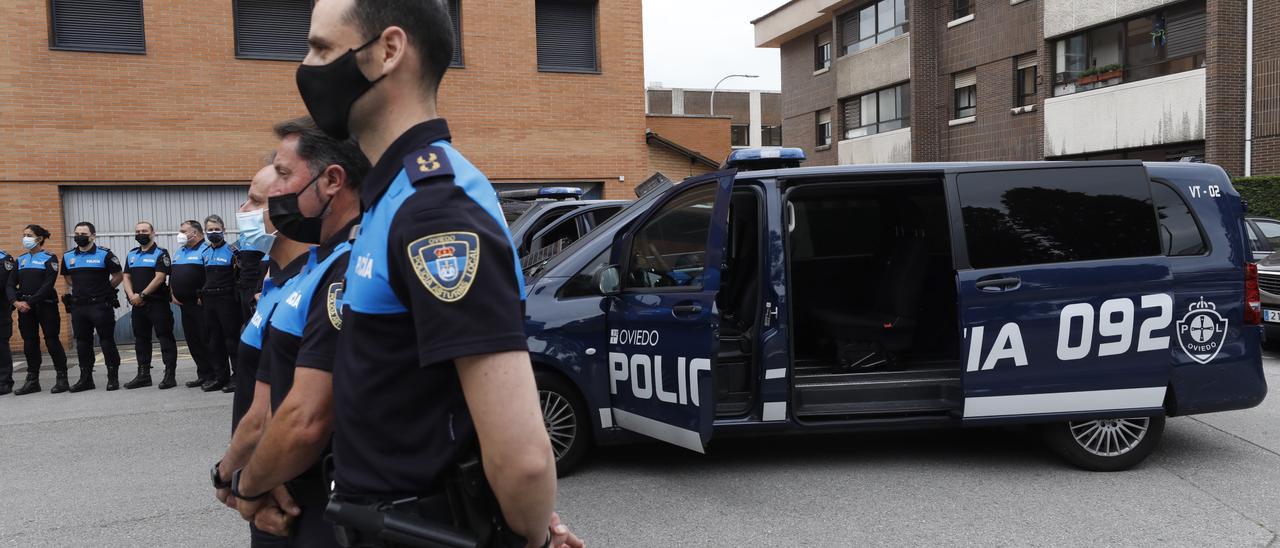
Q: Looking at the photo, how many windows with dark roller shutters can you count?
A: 4